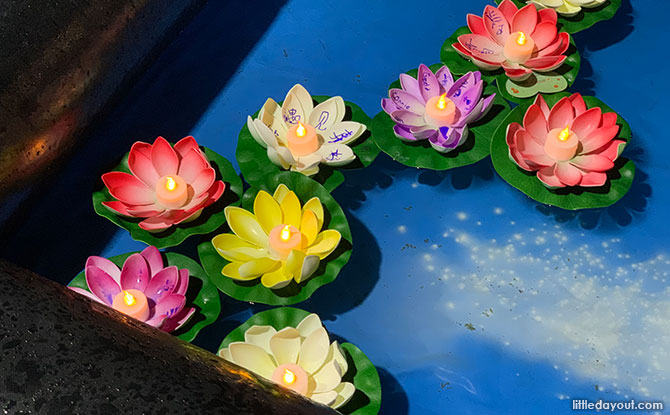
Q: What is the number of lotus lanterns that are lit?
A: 8